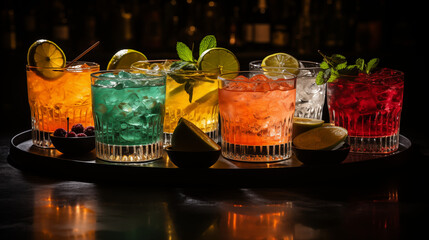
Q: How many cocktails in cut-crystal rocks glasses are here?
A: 6